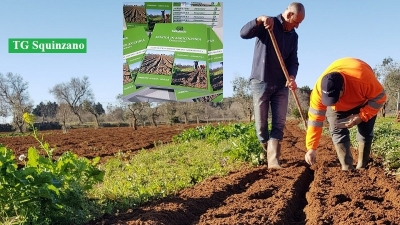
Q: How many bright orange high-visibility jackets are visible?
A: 1